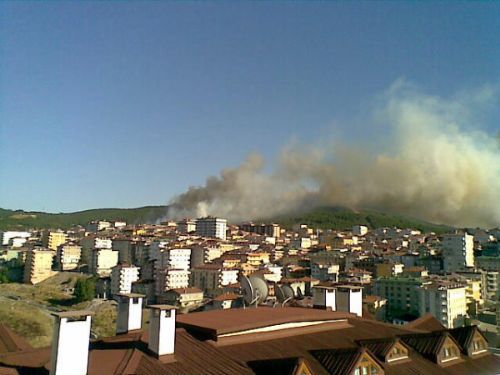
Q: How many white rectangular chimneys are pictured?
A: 5